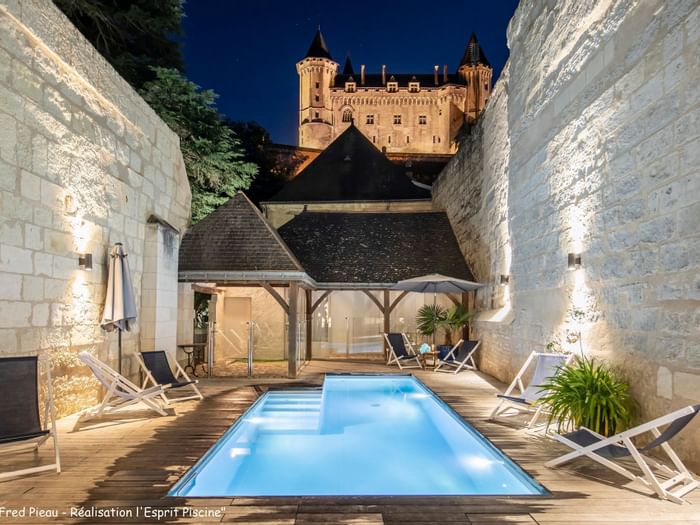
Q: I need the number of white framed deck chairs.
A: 7